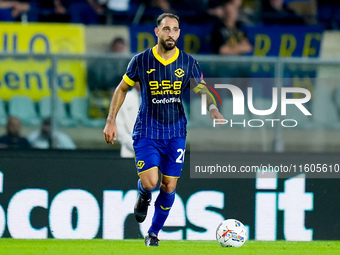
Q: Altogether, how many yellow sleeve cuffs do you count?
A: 2